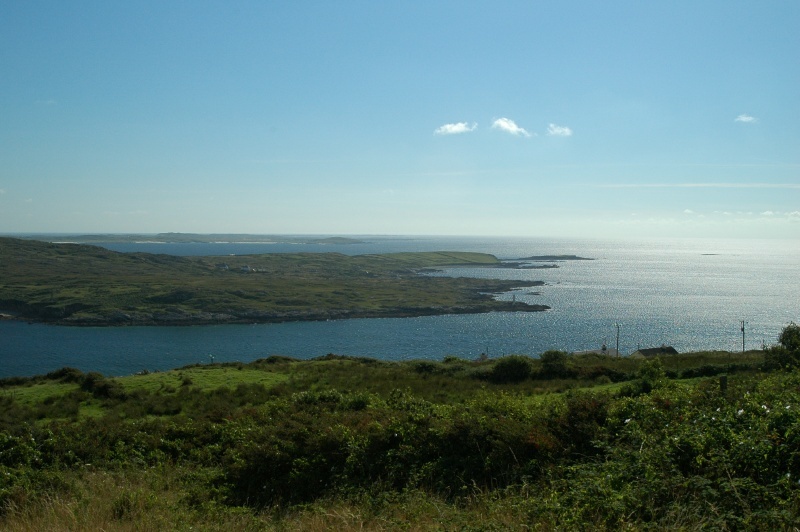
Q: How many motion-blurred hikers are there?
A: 0